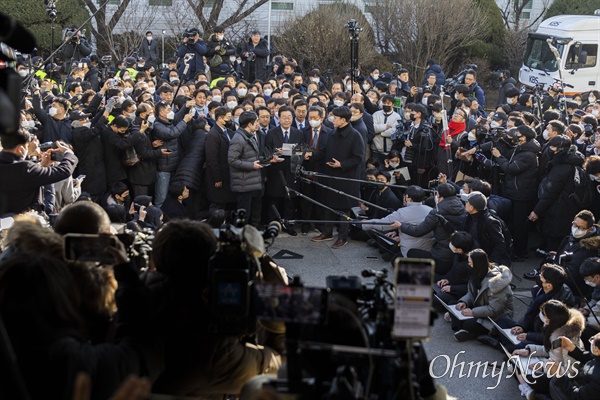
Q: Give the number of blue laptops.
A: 0